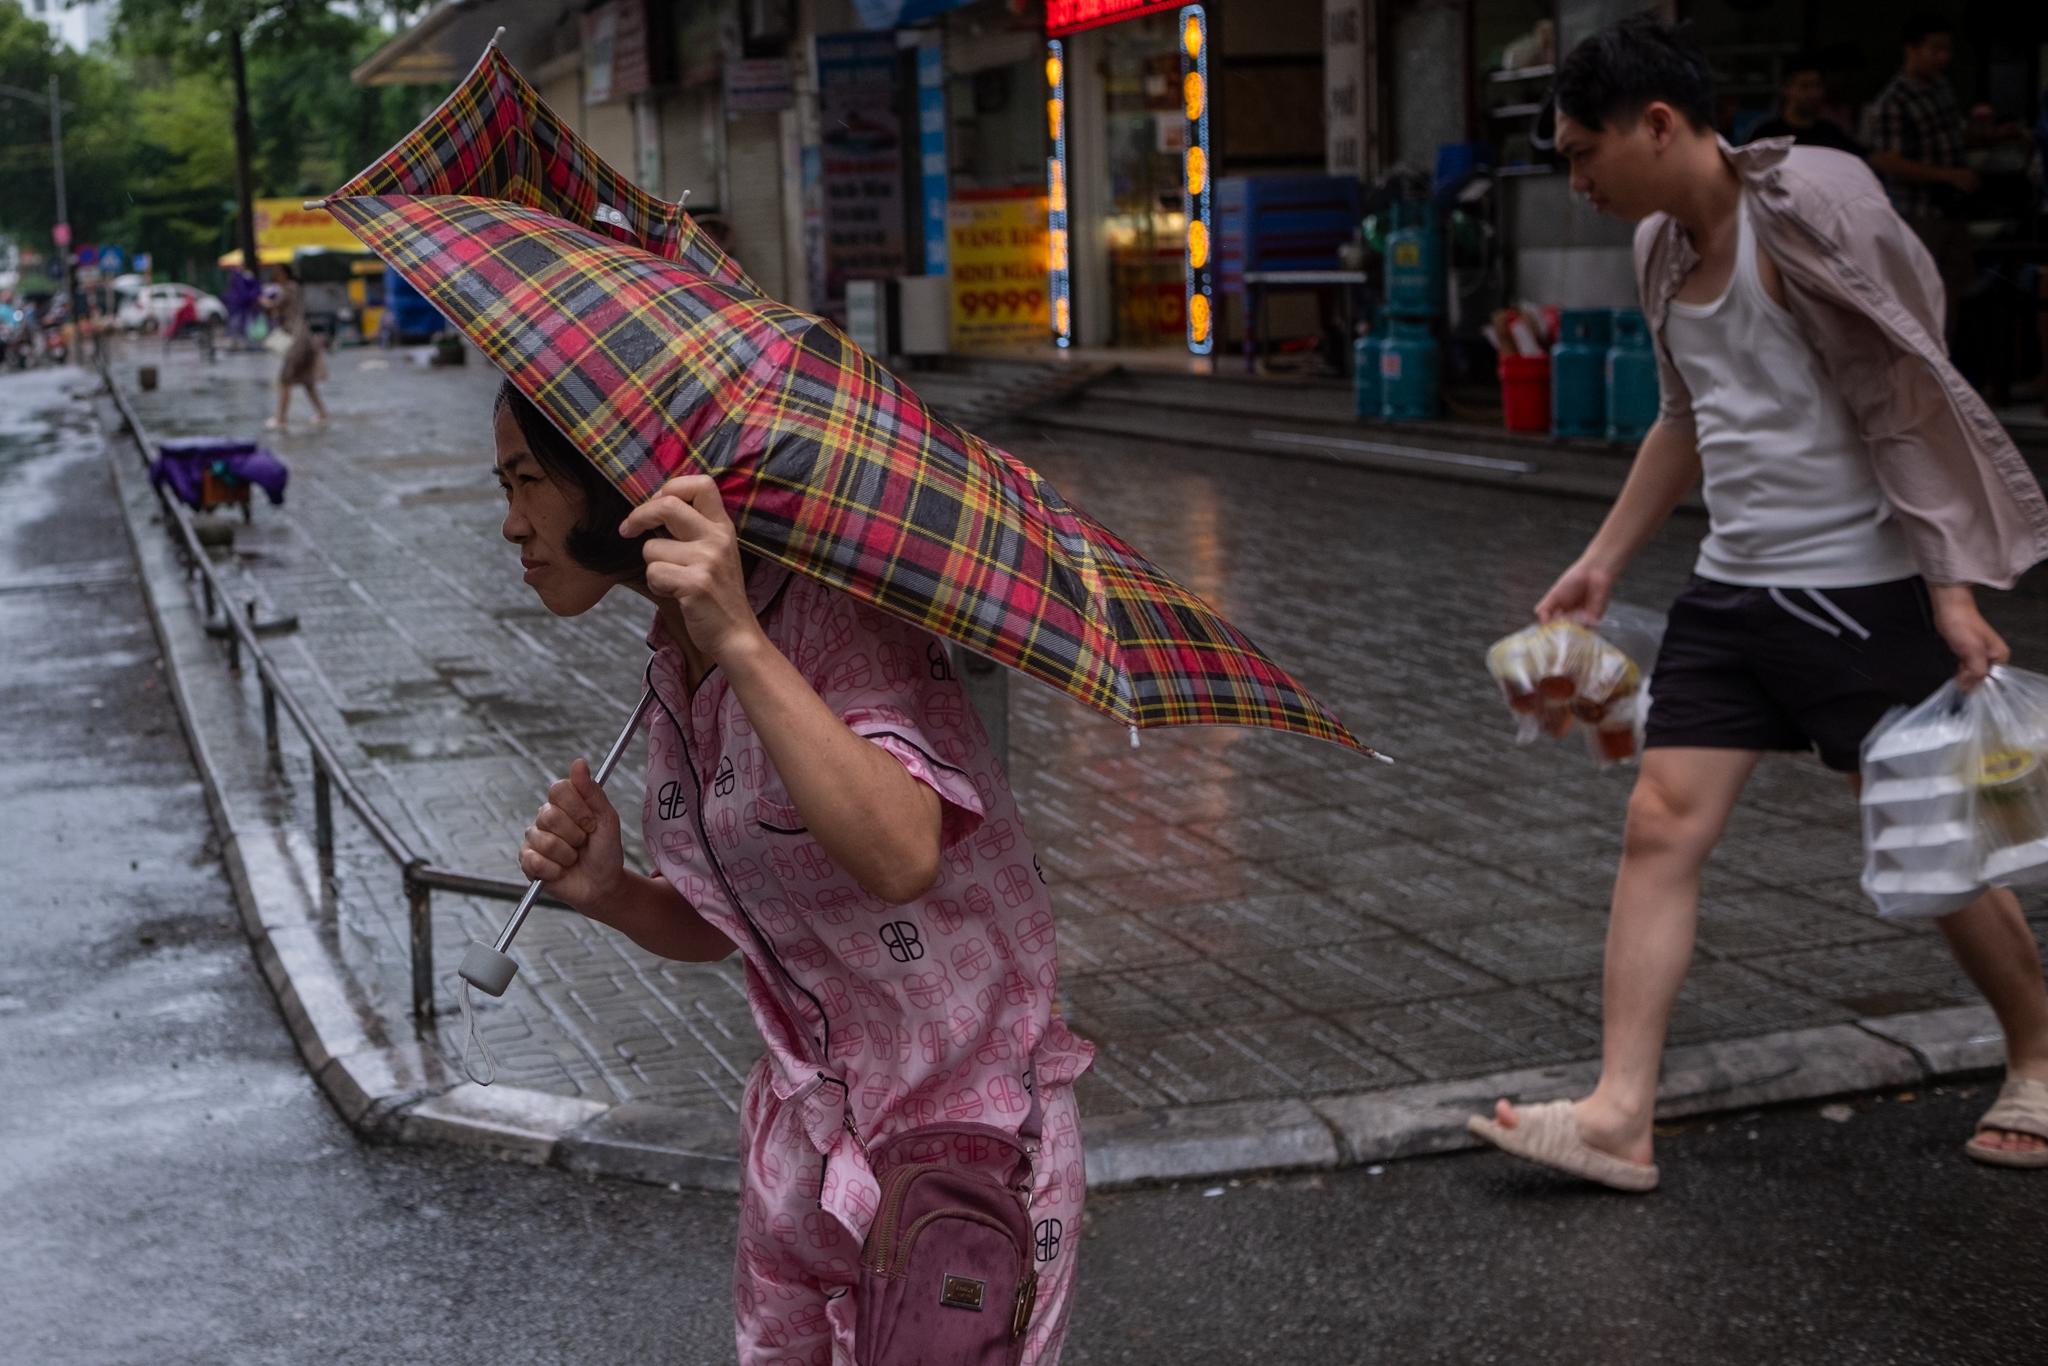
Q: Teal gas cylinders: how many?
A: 5